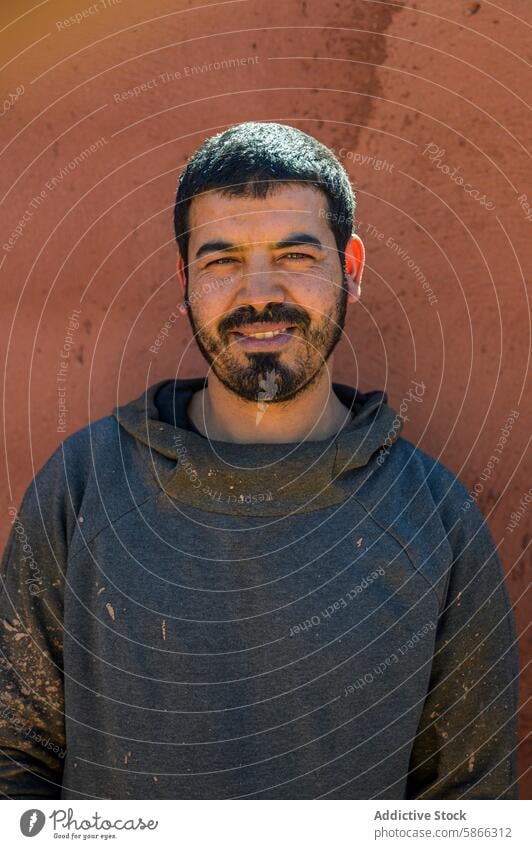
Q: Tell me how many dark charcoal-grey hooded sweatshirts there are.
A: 1